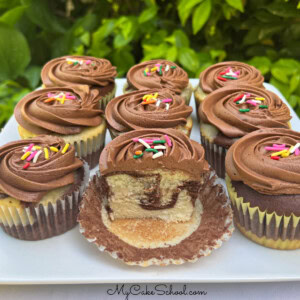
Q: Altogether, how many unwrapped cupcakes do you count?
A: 1